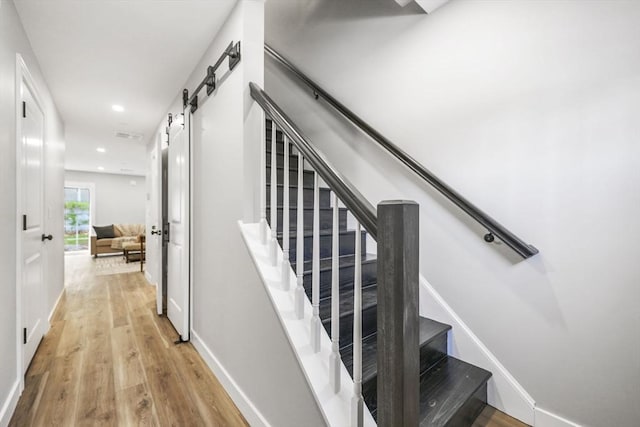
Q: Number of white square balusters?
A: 7